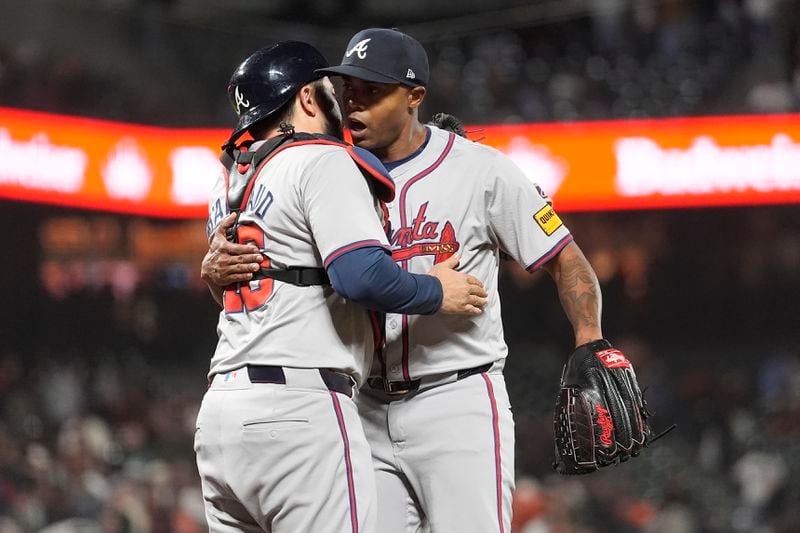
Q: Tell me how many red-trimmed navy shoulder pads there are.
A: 1